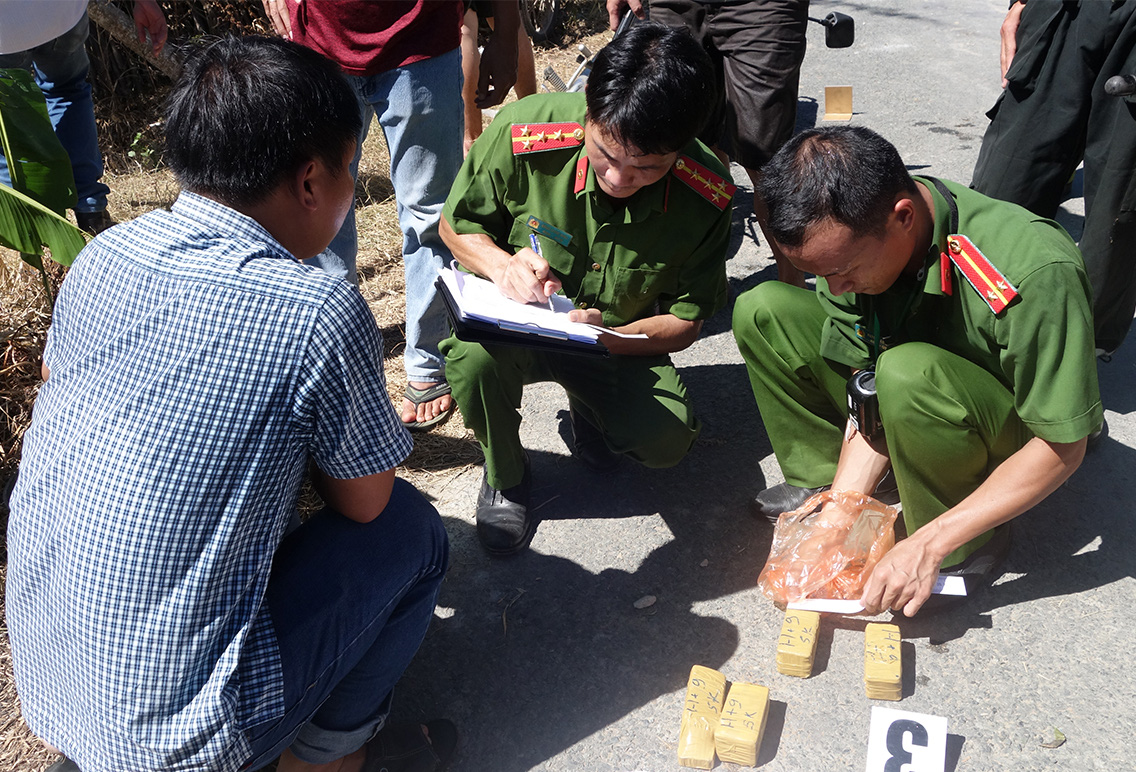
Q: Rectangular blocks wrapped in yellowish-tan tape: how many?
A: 4